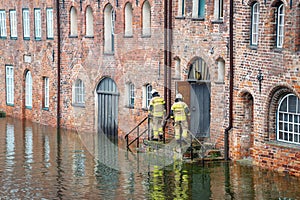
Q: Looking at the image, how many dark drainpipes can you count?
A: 4